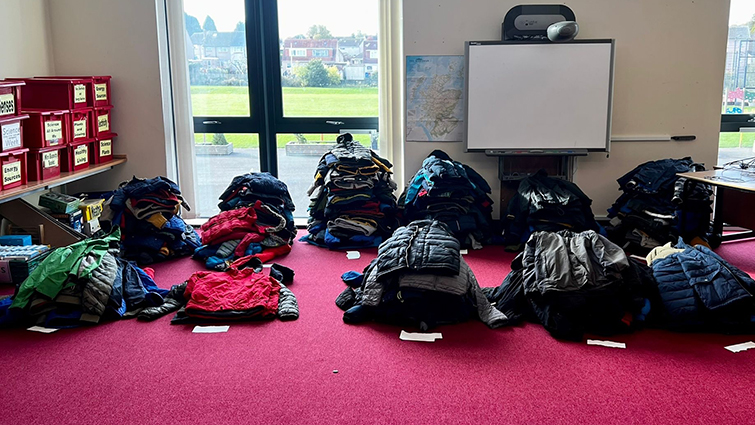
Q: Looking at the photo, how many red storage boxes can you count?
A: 11